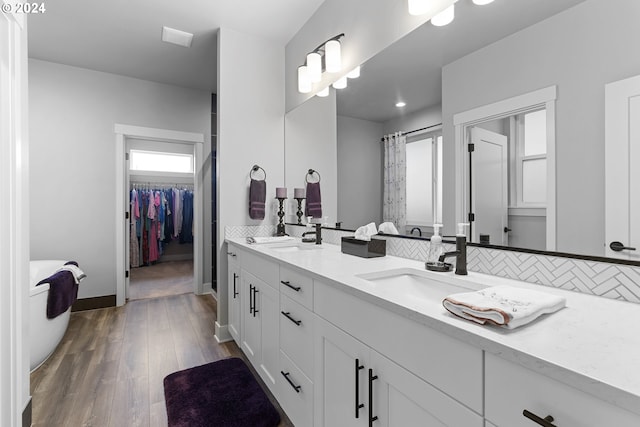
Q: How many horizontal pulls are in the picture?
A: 5